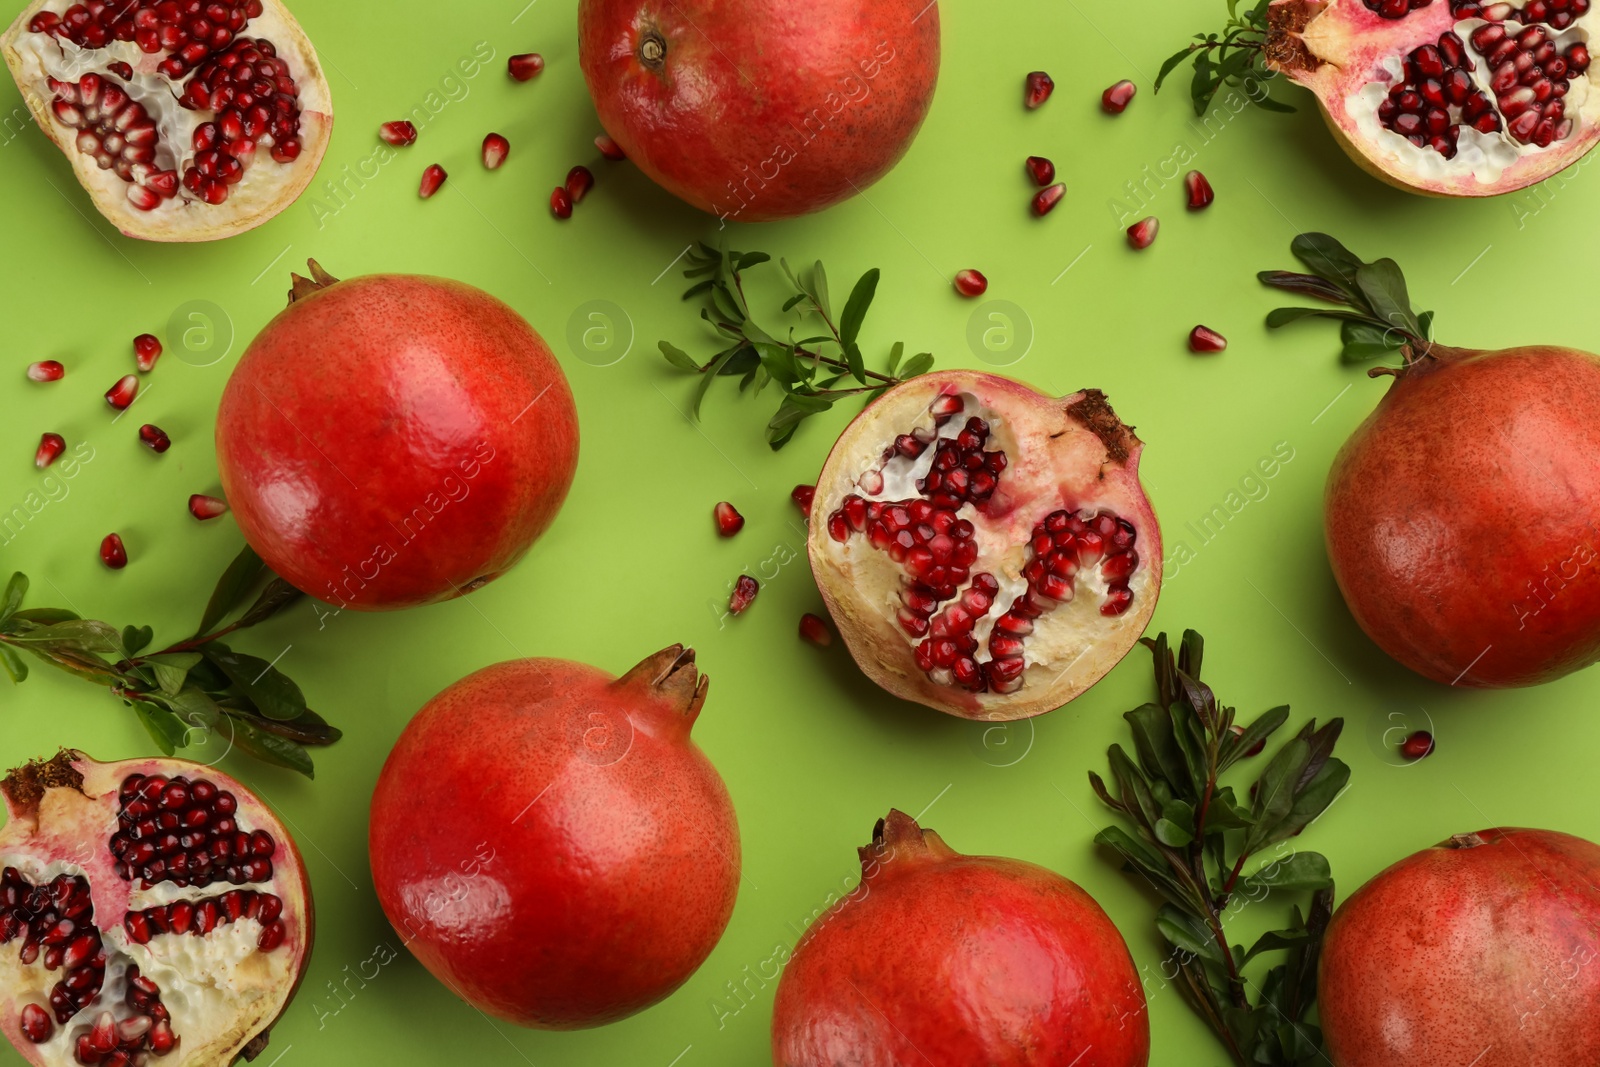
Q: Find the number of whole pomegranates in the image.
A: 6